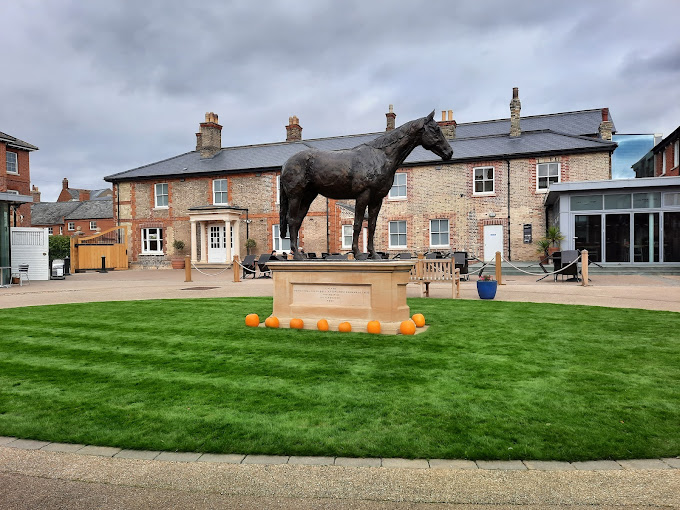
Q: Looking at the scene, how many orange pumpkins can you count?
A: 8